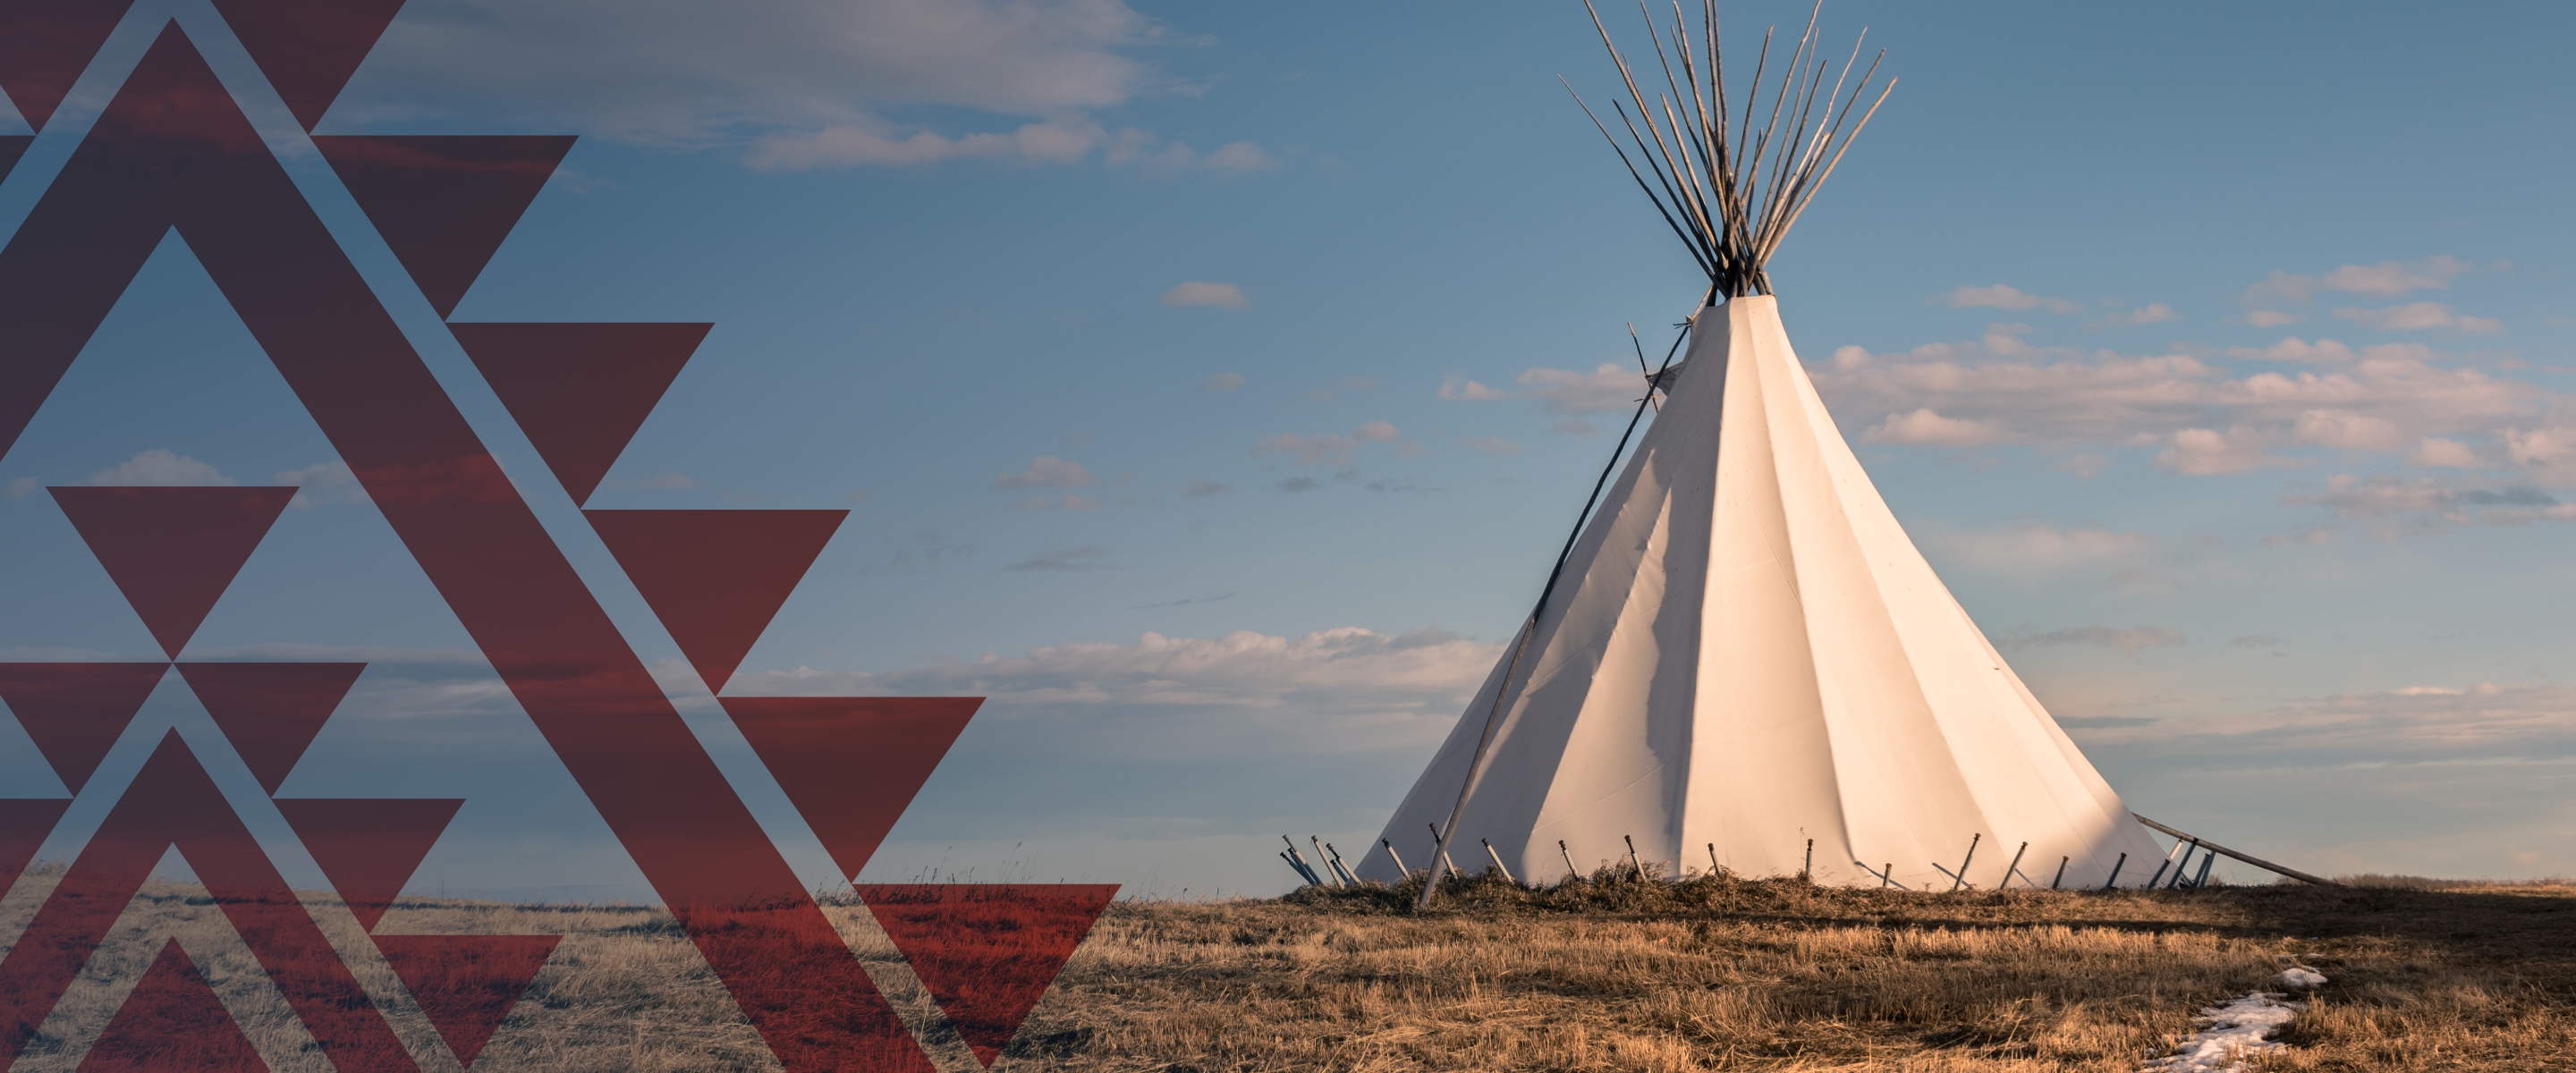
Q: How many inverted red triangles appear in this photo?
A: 14